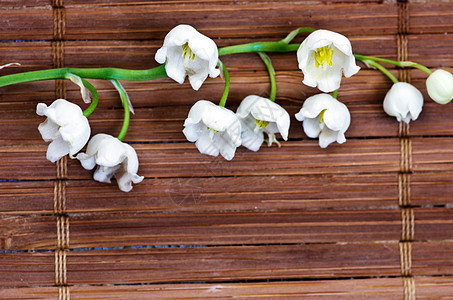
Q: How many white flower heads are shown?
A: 9